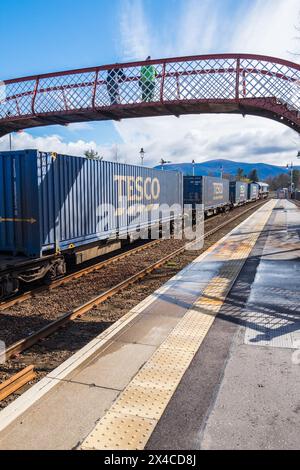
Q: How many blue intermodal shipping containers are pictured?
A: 4